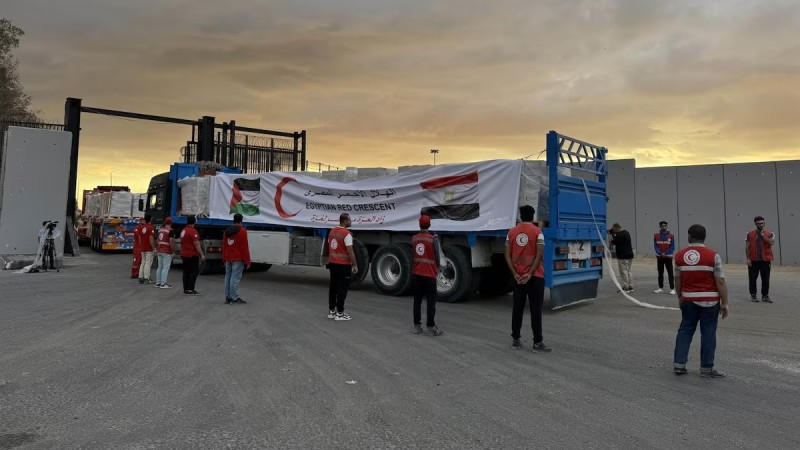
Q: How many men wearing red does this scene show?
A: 11